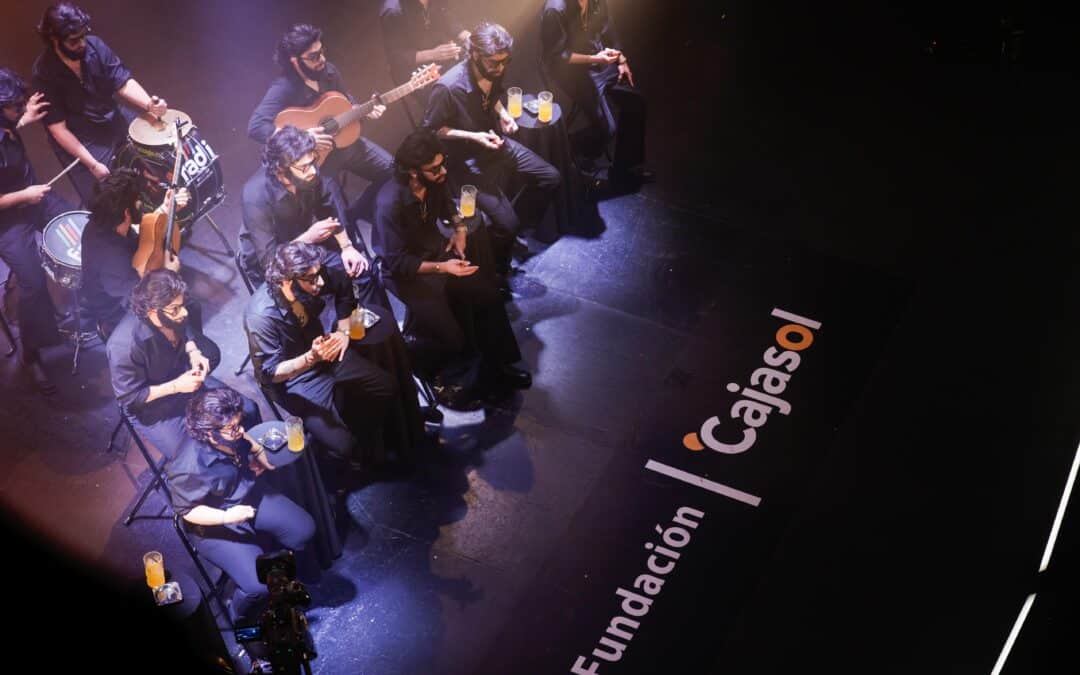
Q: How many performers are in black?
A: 12